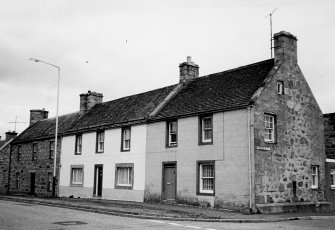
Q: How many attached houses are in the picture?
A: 3